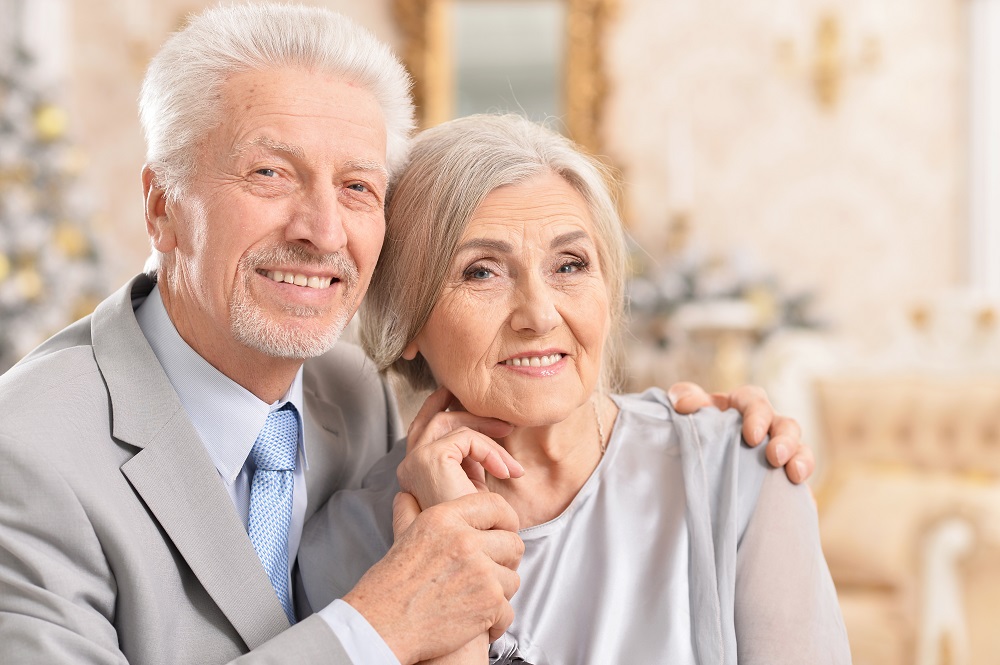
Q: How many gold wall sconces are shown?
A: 1